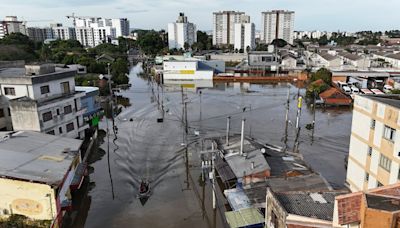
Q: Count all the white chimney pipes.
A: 2